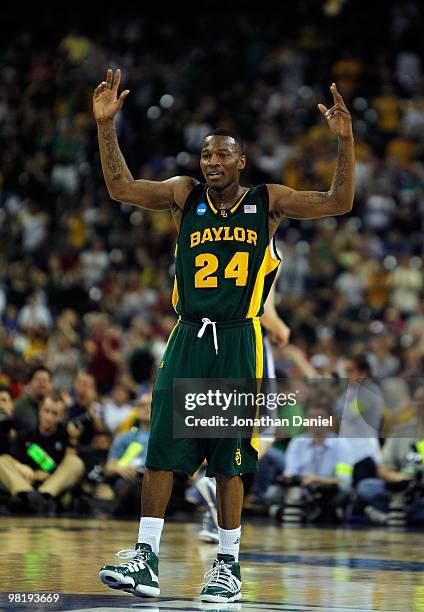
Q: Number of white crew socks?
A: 2